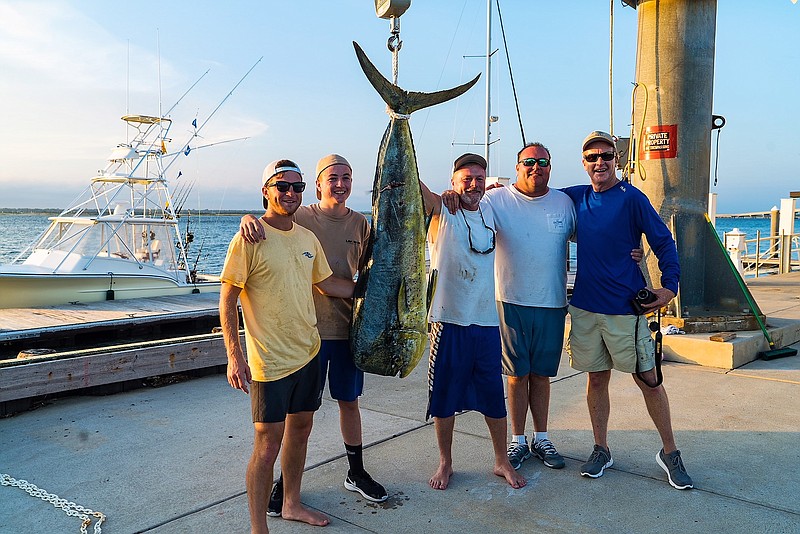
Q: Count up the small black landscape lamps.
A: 0